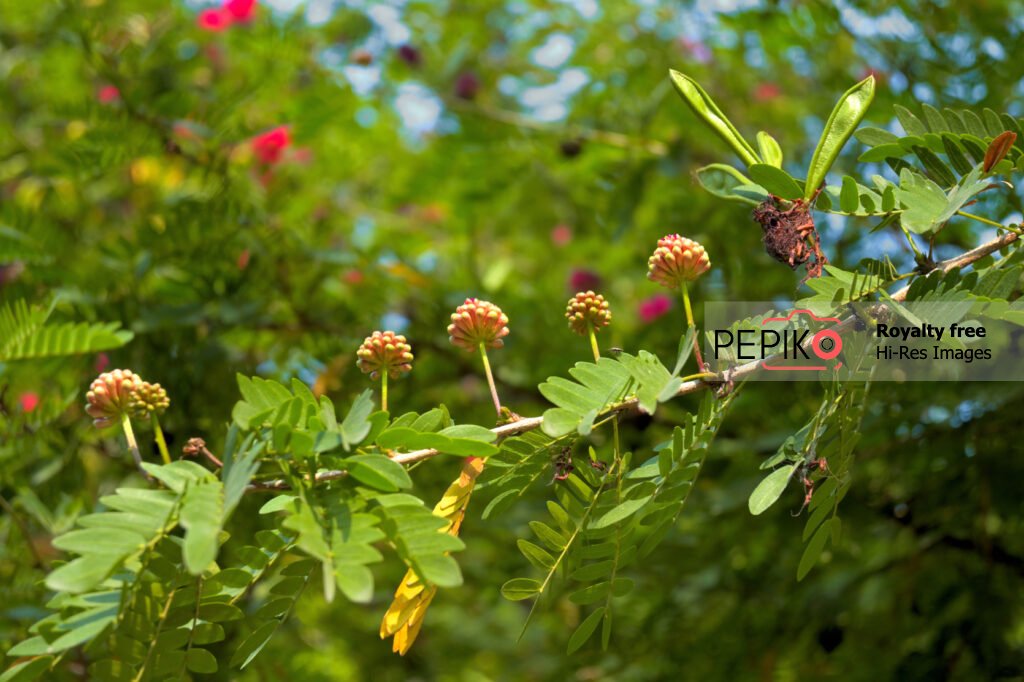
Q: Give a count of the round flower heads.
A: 6